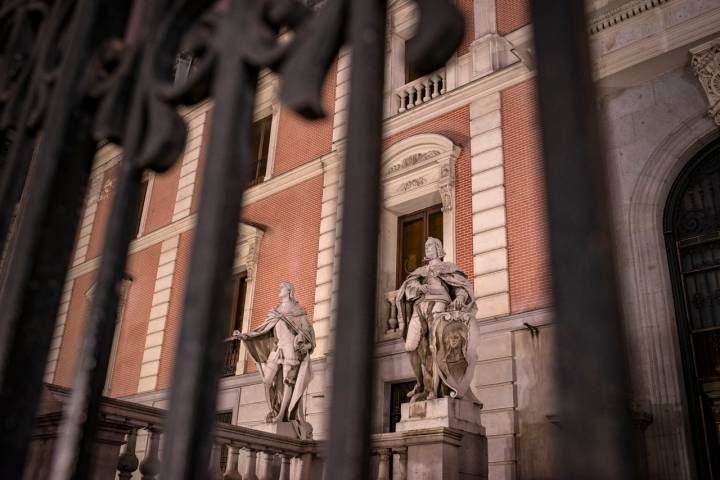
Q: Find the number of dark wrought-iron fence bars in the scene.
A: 6